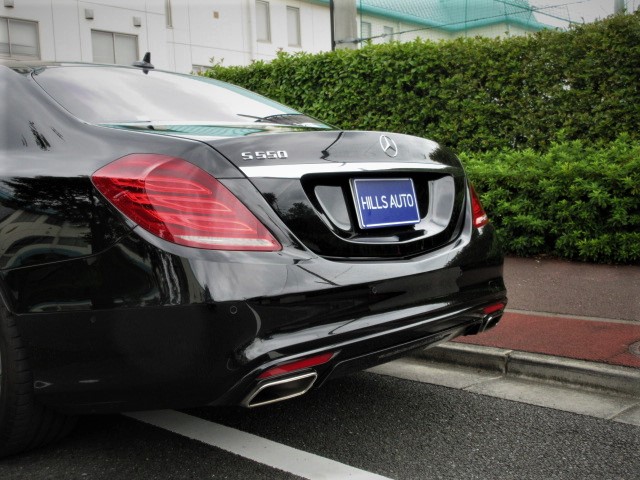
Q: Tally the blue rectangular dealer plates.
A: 1